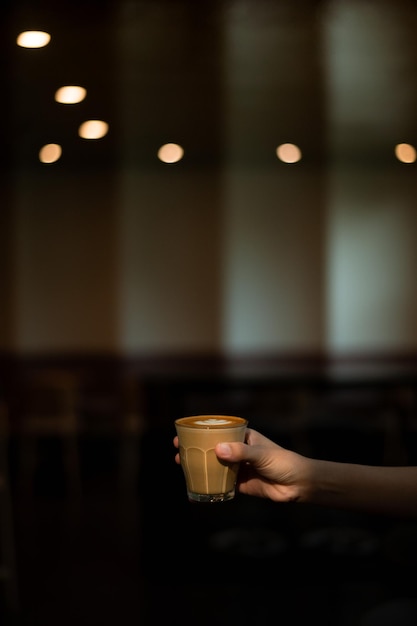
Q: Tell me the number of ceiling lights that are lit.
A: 7